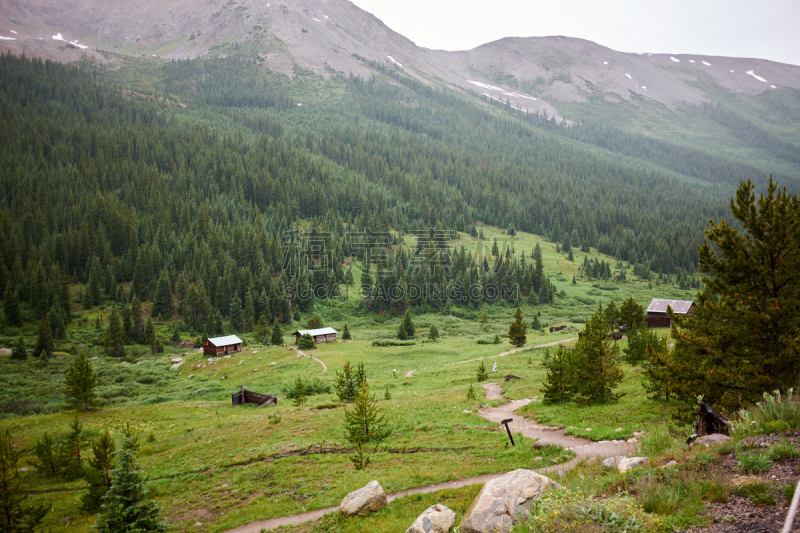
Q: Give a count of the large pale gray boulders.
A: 3